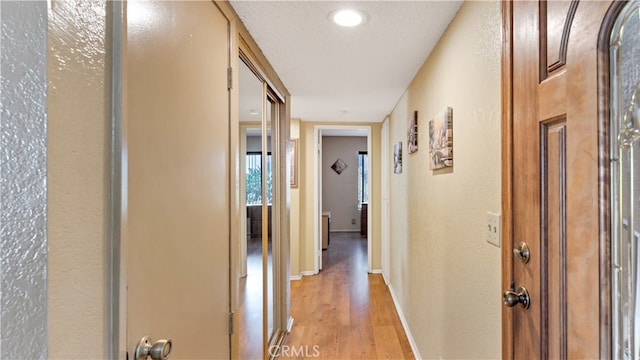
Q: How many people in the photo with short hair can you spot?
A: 0